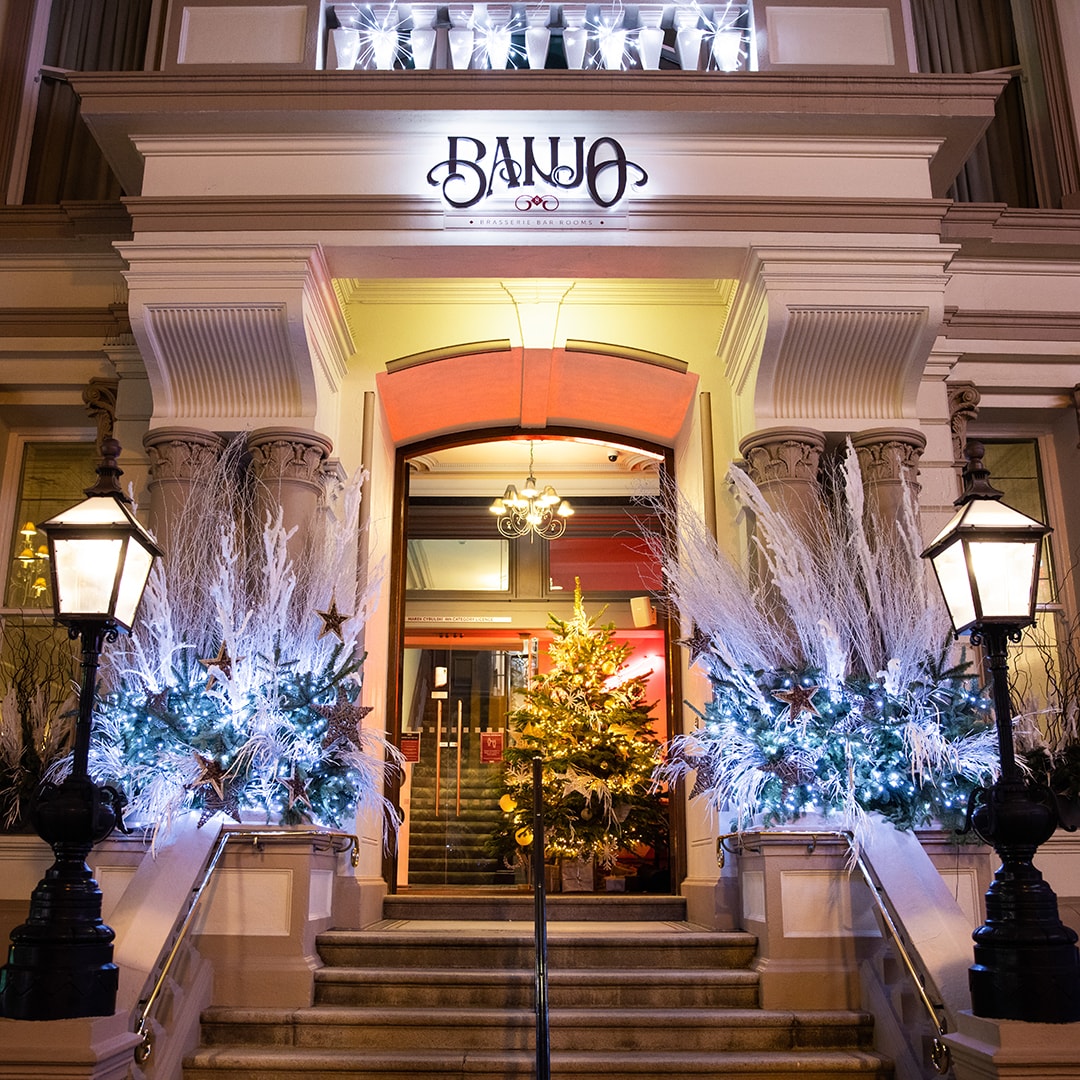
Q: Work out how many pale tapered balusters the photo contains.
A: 11